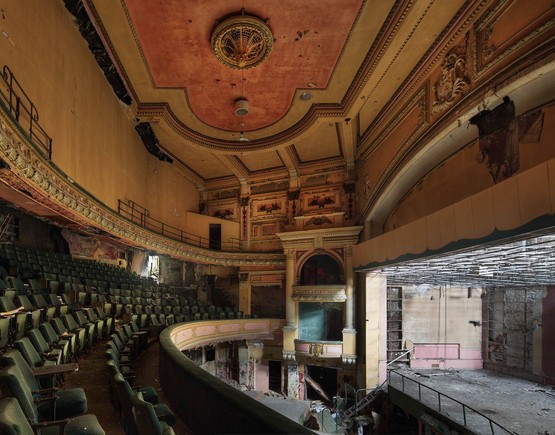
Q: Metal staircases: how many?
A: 1